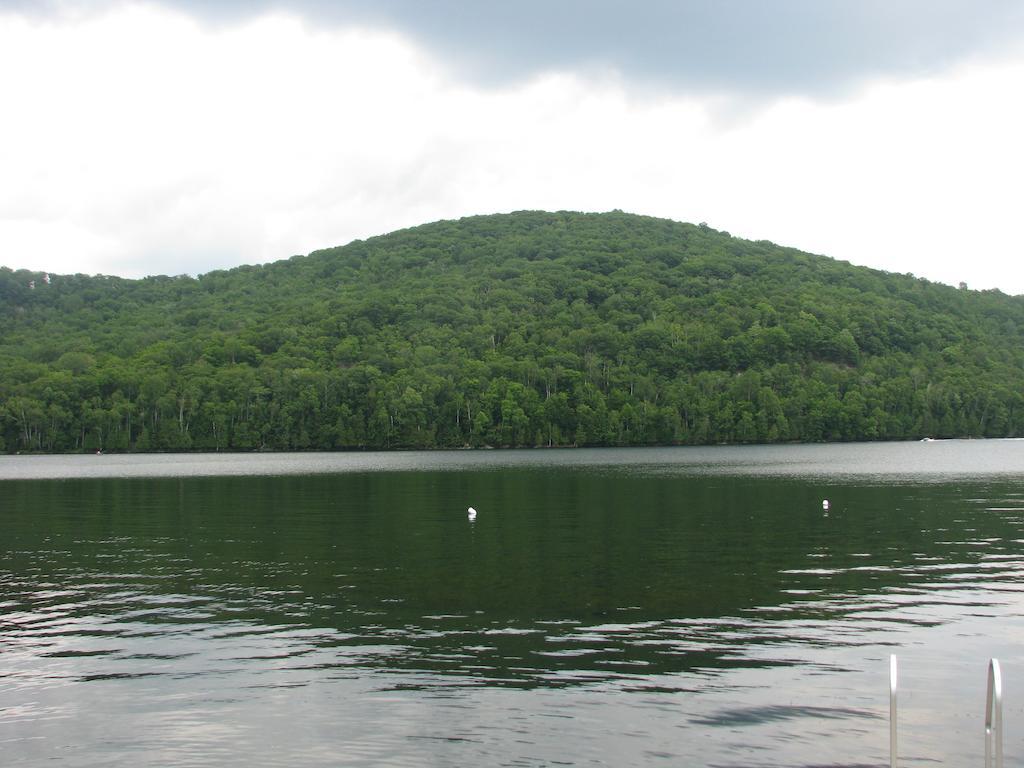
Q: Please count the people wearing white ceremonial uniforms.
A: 0